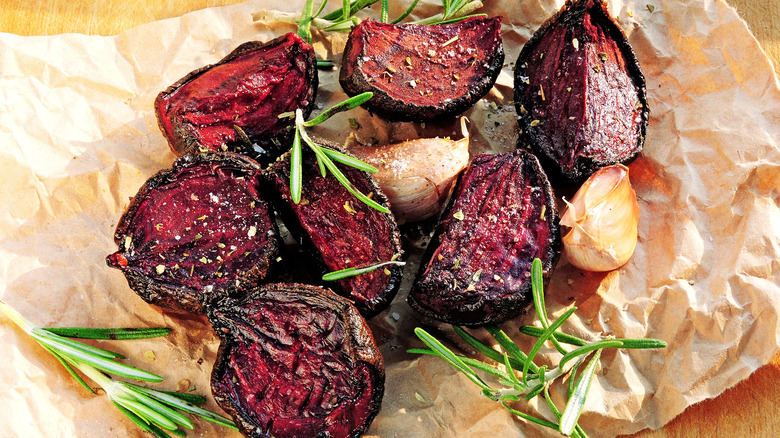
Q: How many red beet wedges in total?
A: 7